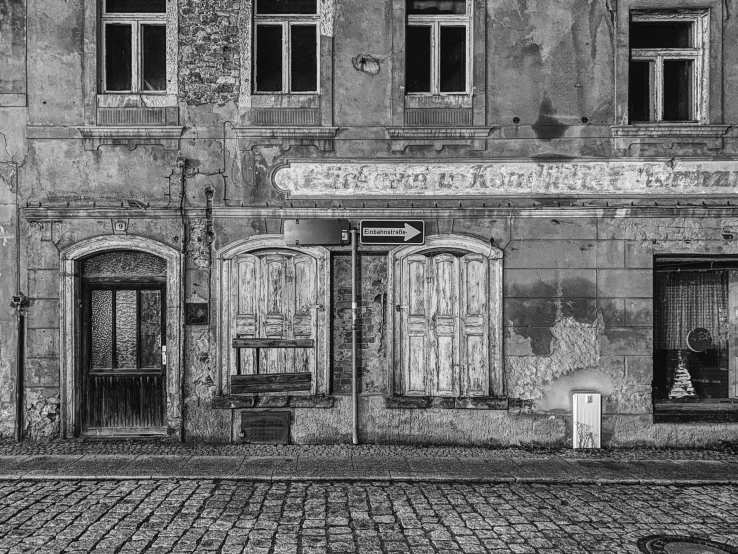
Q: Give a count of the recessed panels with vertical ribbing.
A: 3